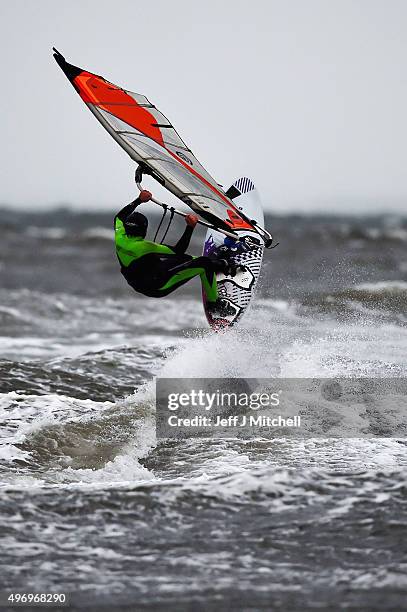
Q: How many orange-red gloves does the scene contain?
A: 2